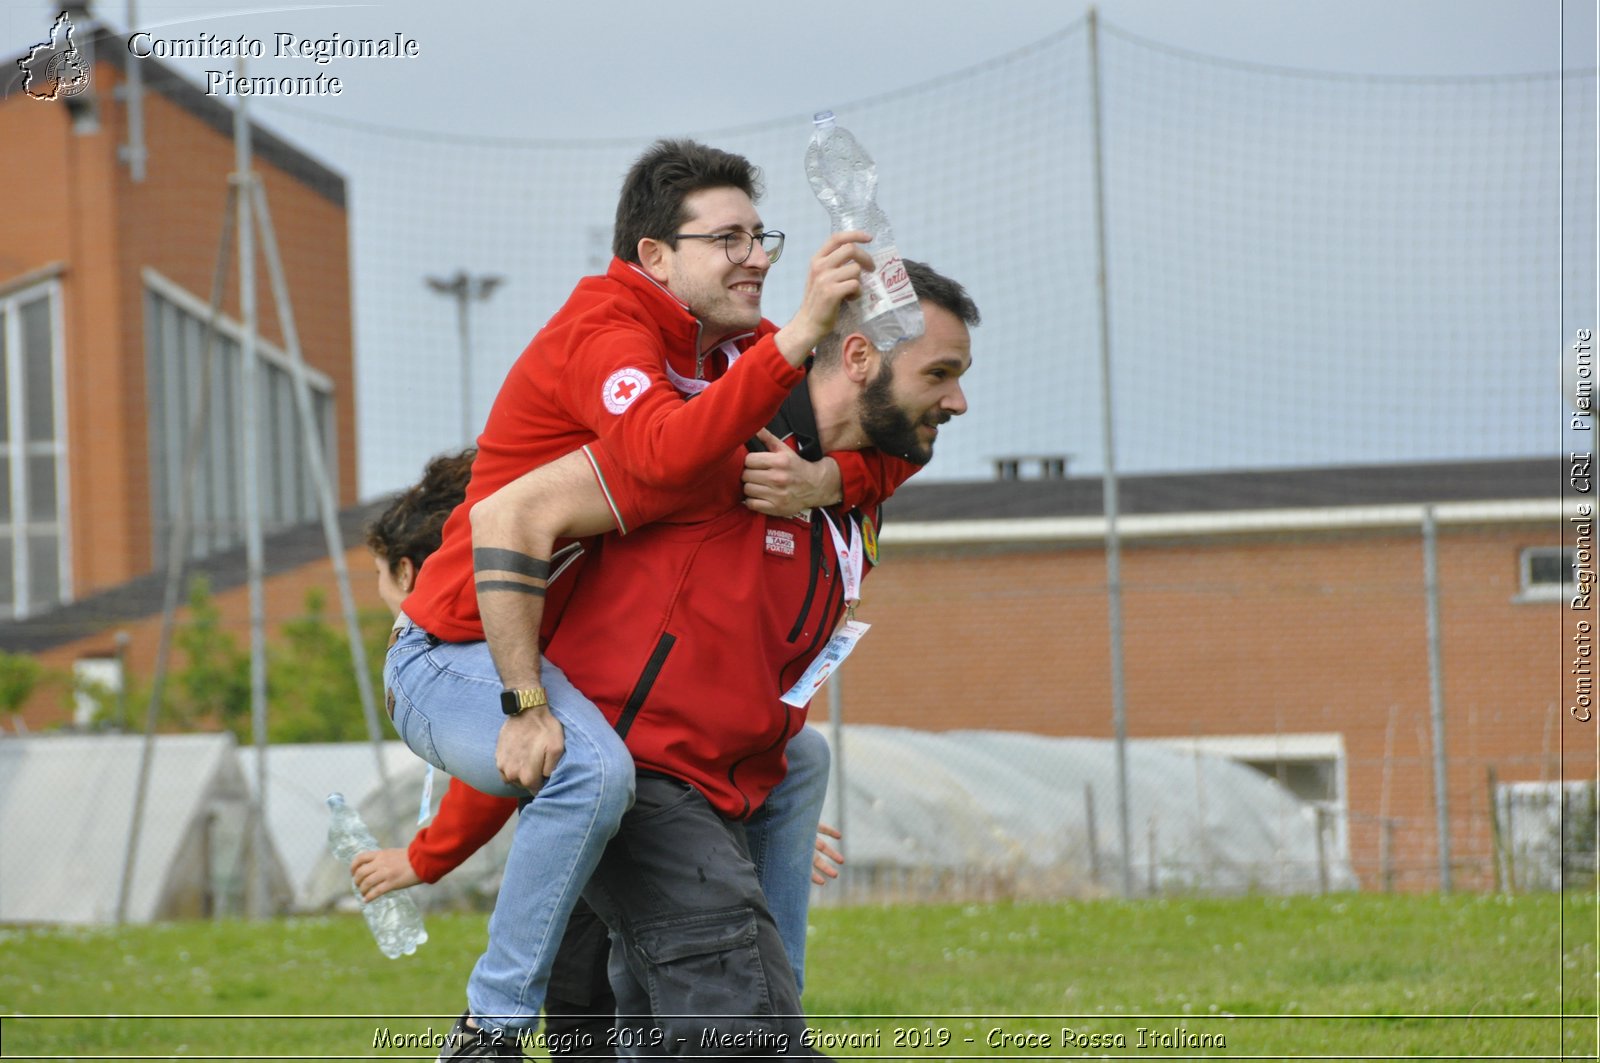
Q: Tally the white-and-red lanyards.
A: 2